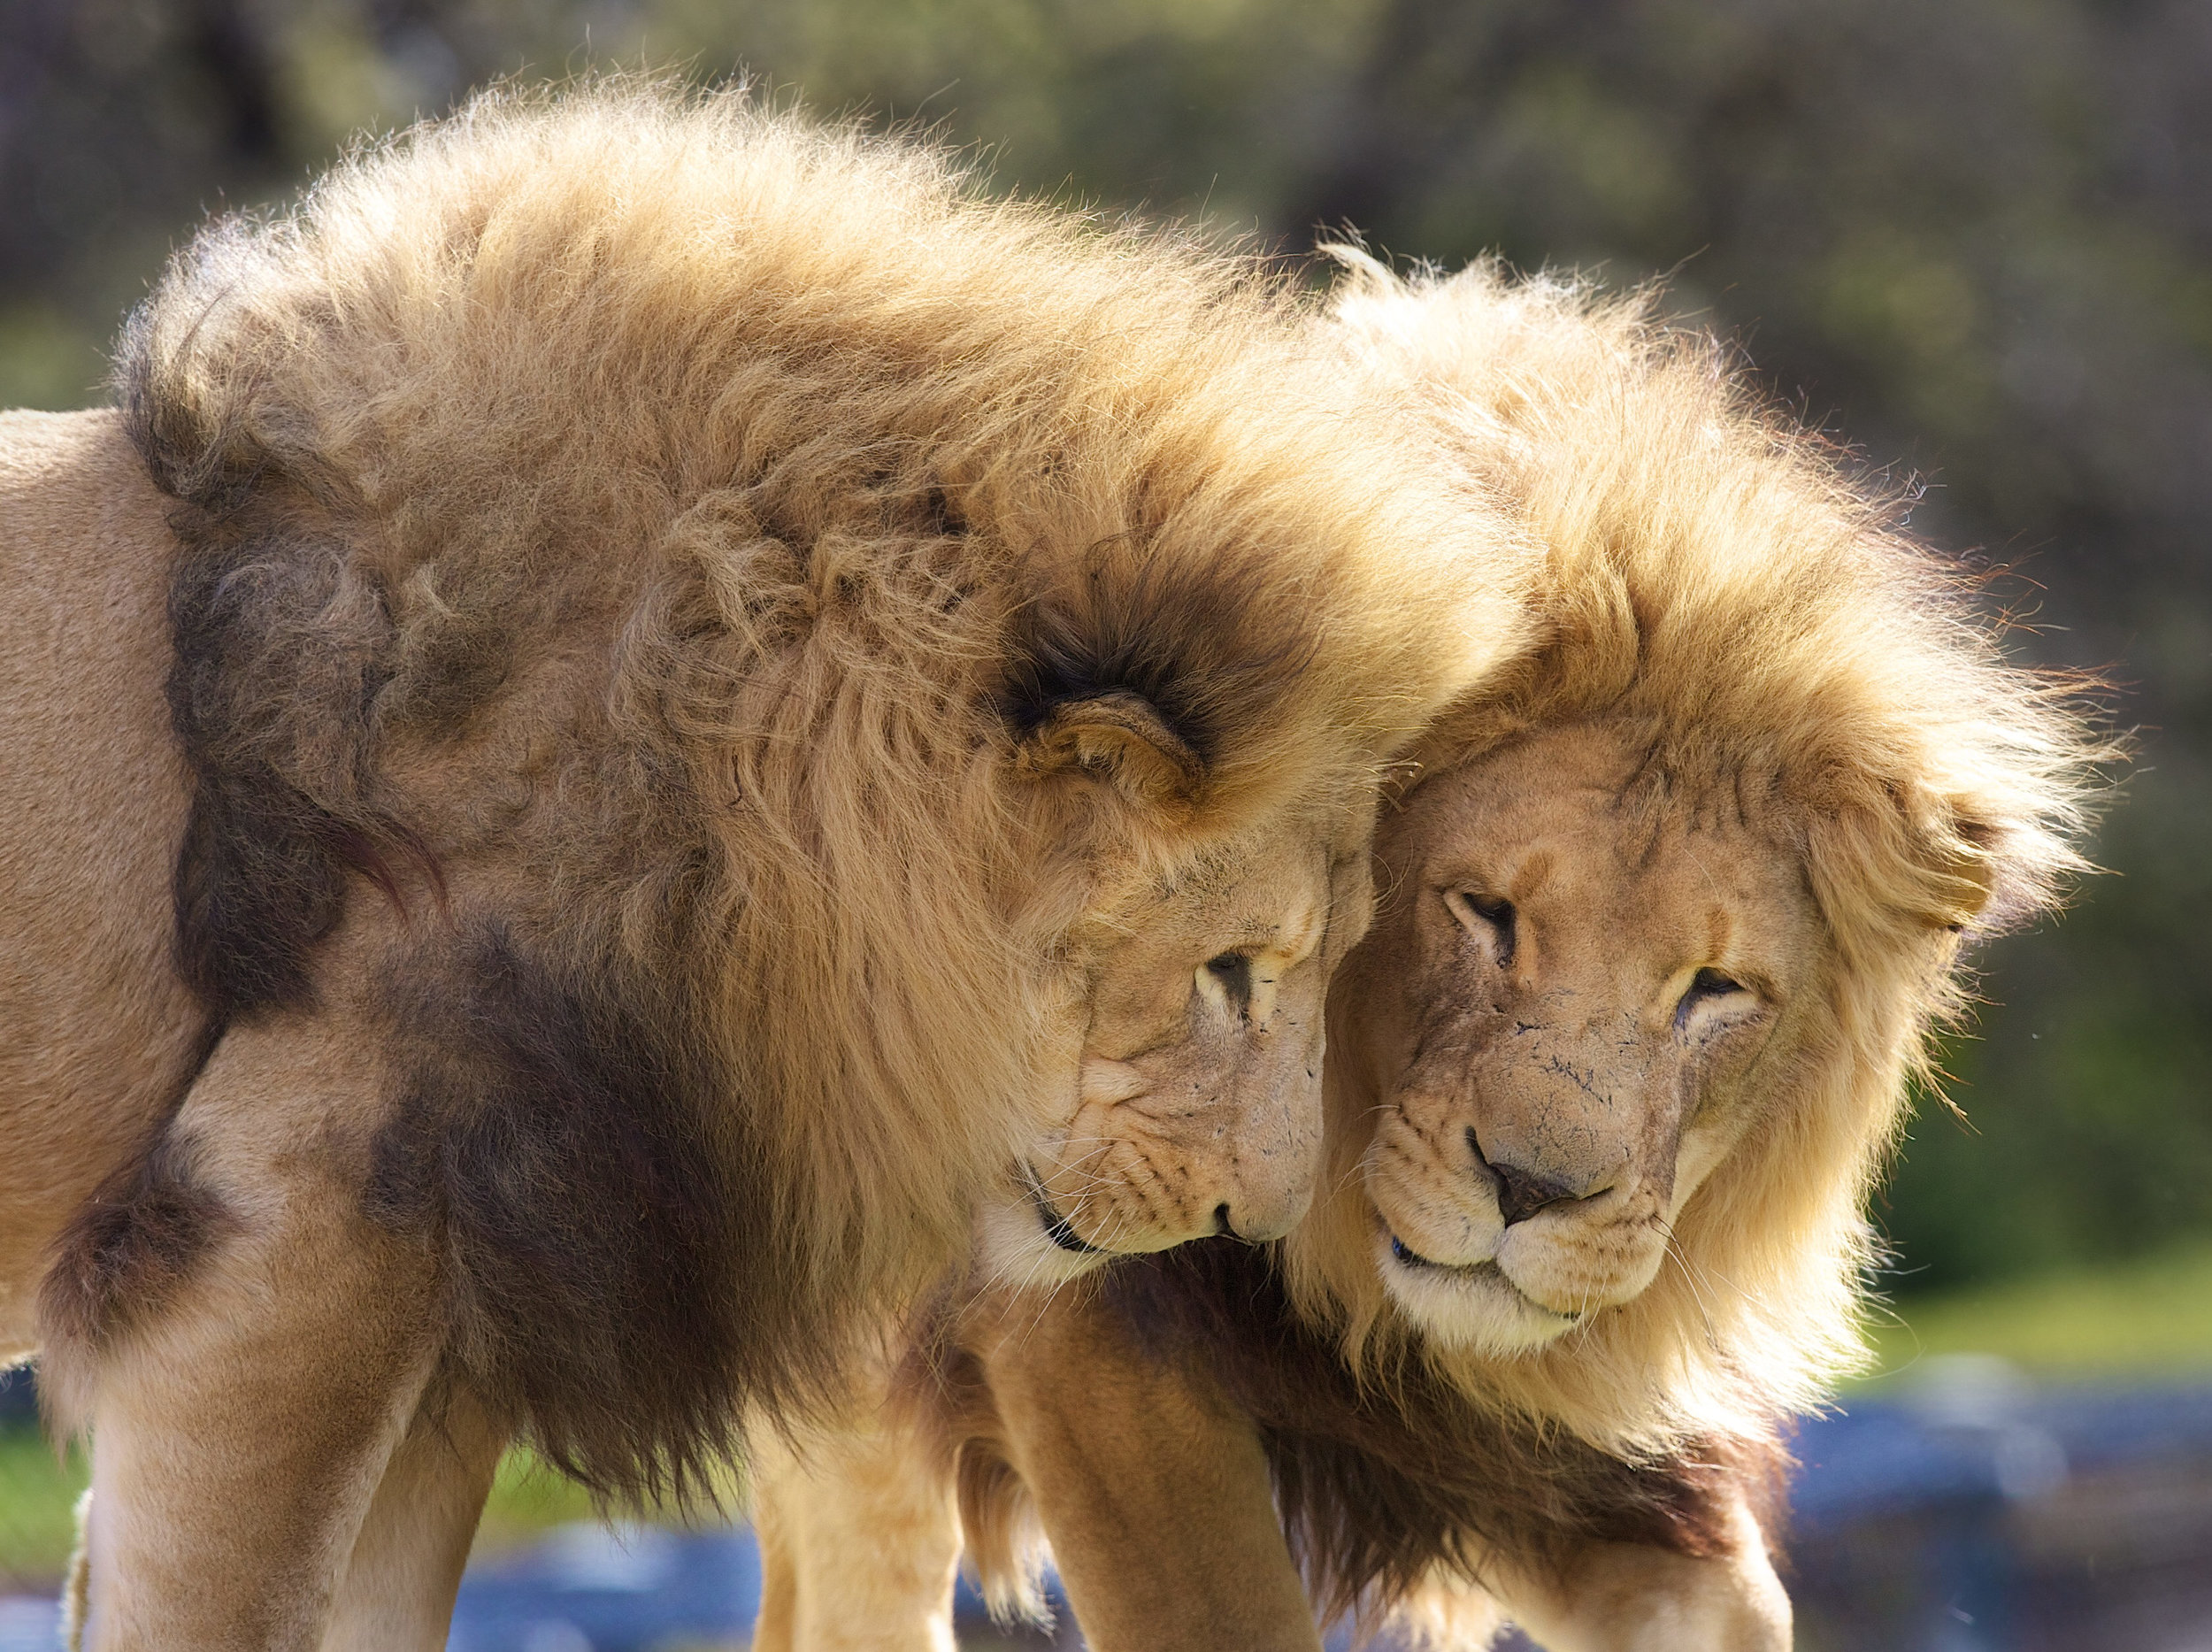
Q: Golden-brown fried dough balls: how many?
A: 0